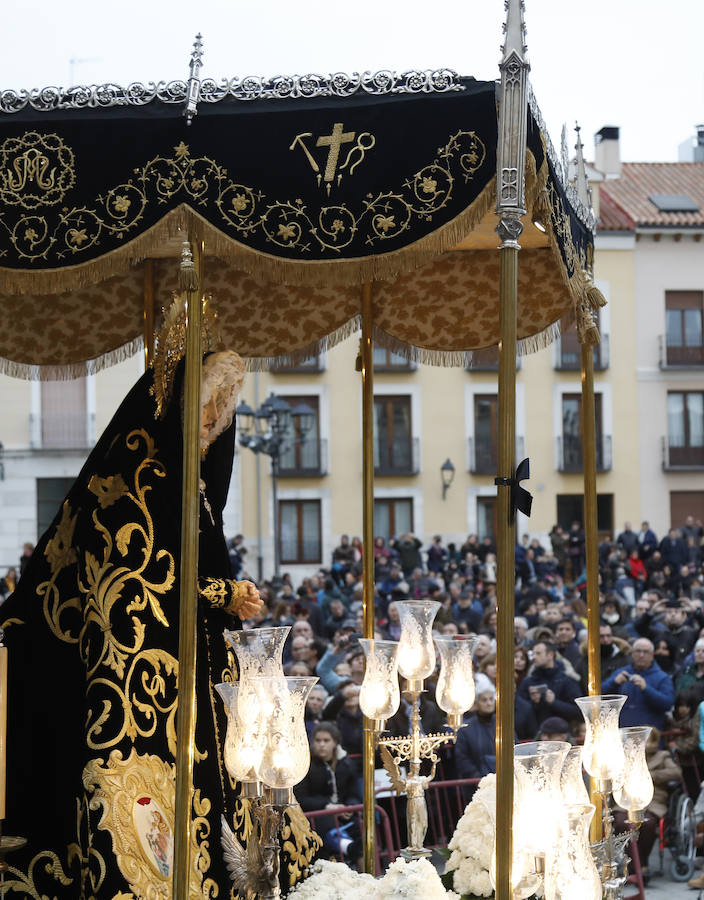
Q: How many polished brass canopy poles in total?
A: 5